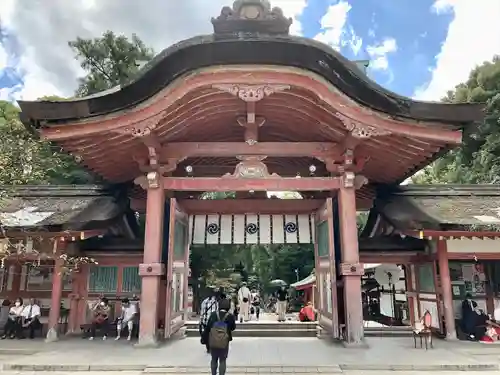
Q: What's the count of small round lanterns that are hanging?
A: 2